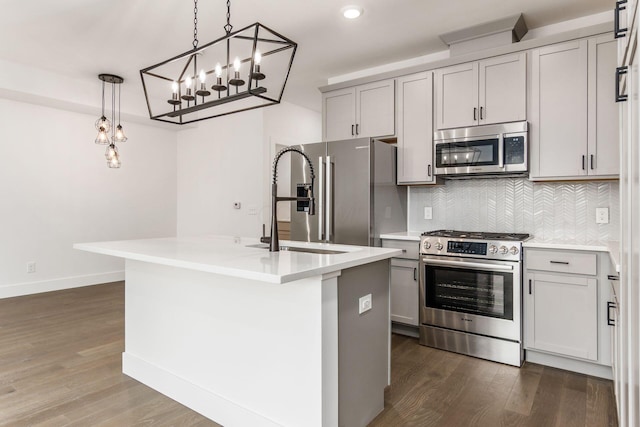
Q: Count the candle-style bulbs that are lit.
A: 6